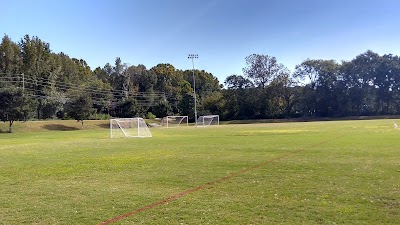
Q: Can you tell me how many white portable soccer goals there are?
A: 3